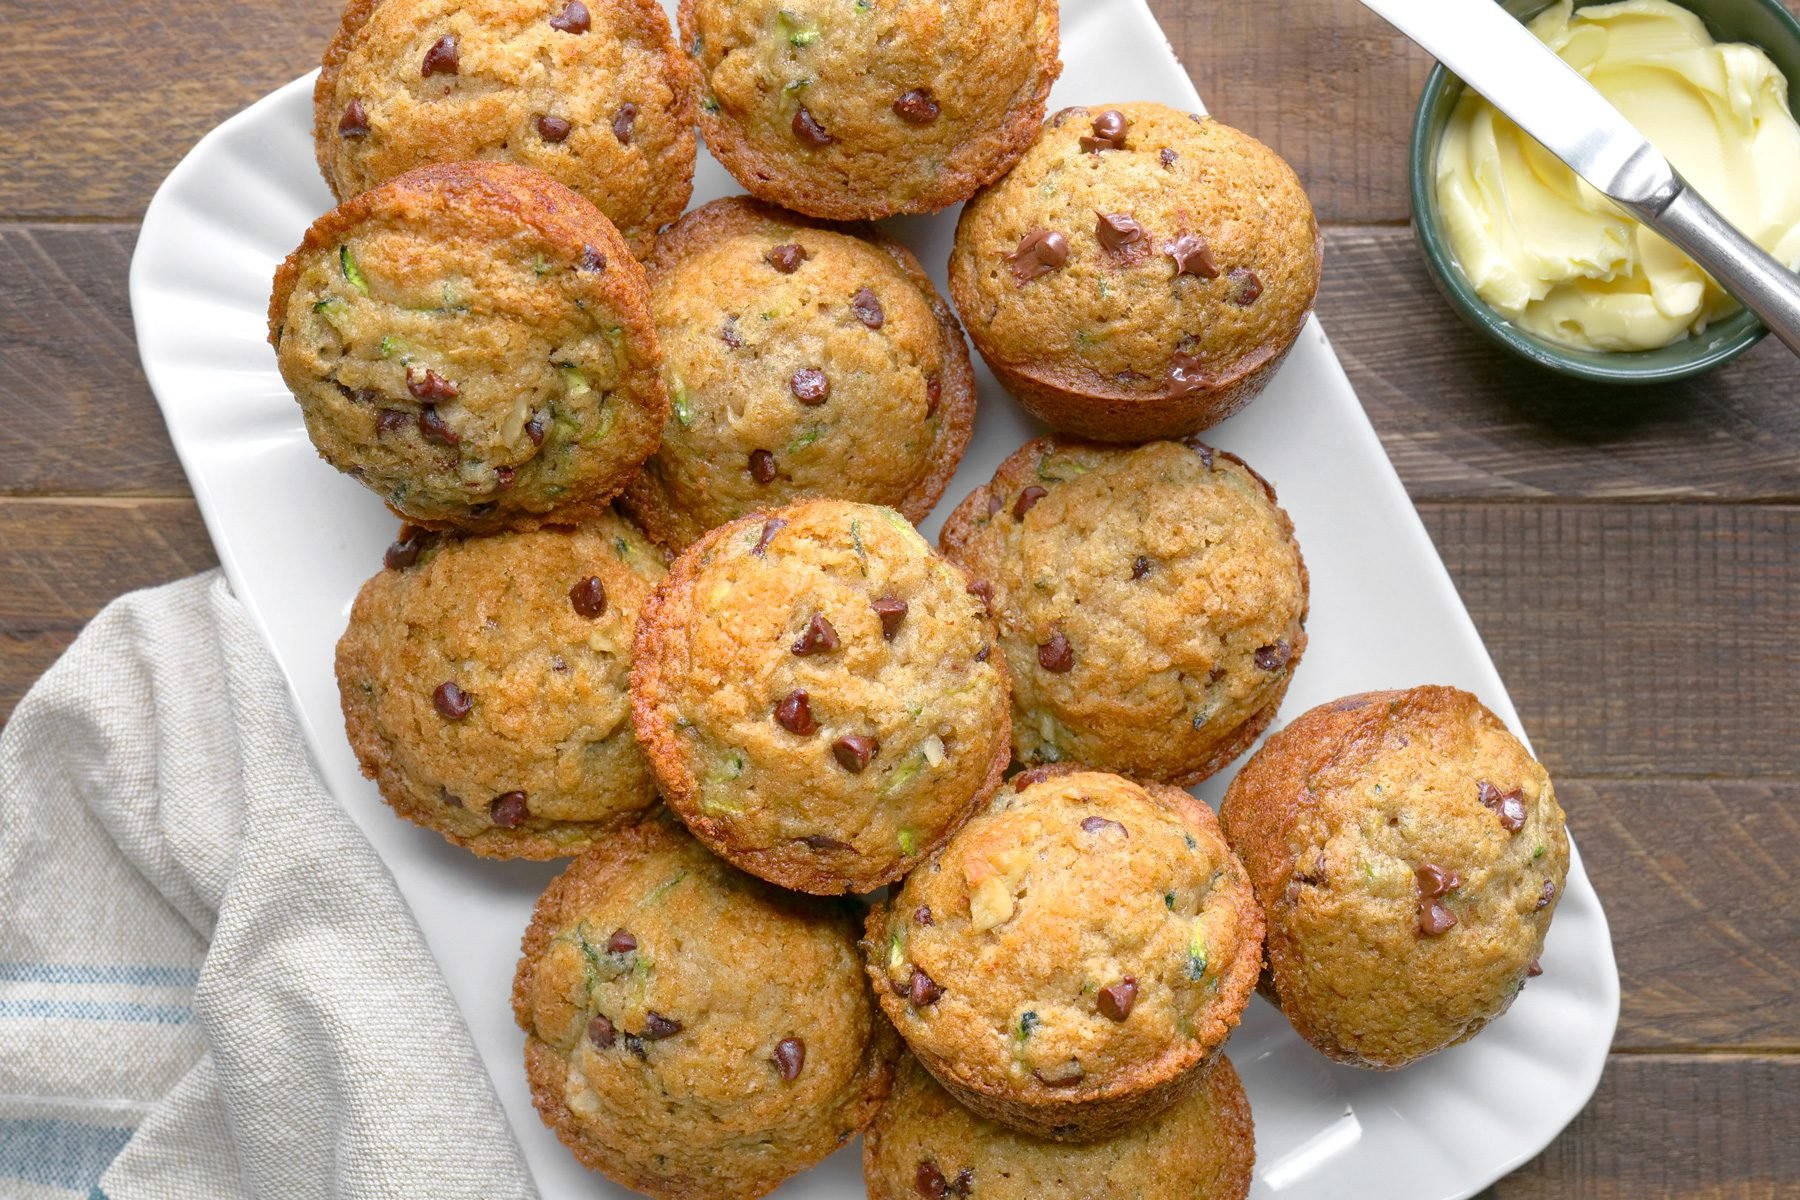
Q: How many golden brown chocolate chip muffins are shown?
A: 12